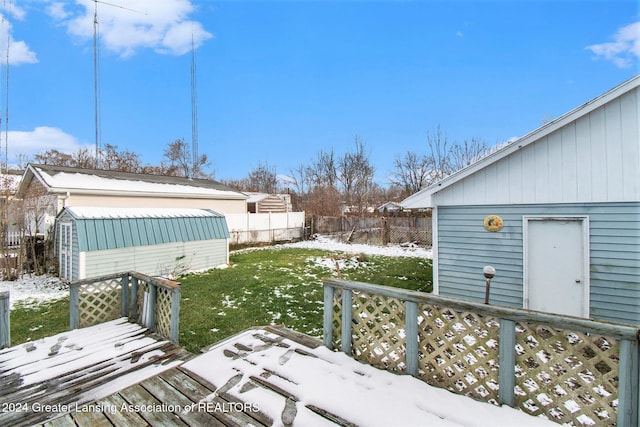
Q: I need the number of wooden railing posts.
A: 11